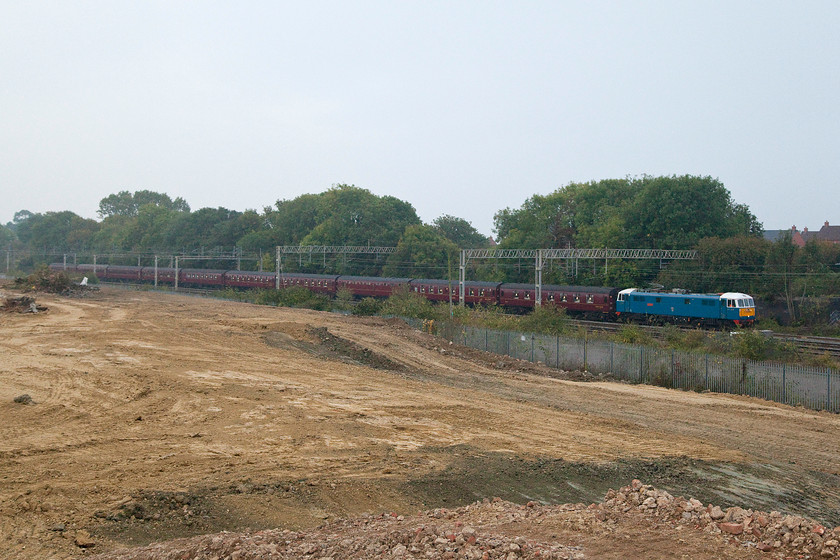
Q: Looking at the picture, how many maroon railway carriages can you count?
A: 10